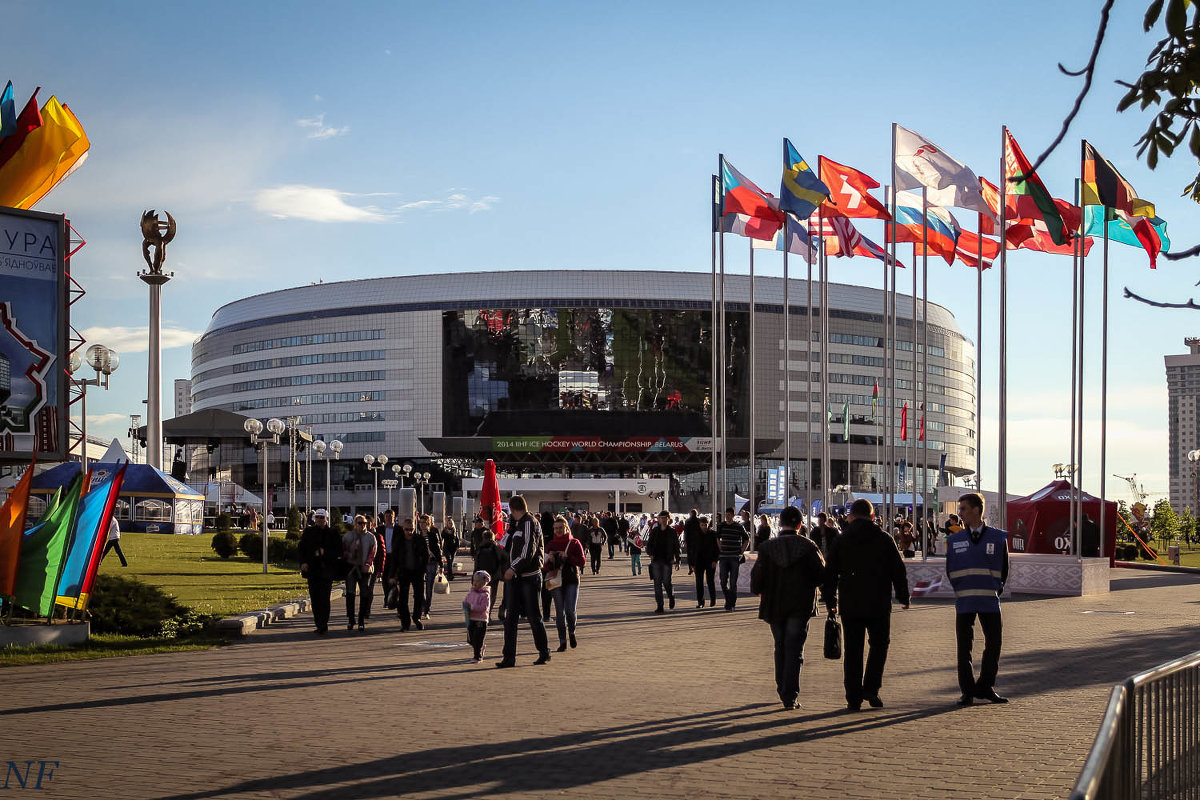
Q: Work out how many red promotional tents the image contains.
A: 1